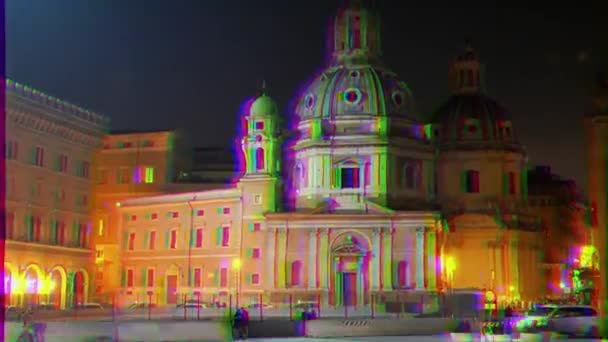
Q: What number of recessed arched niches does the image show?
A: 2